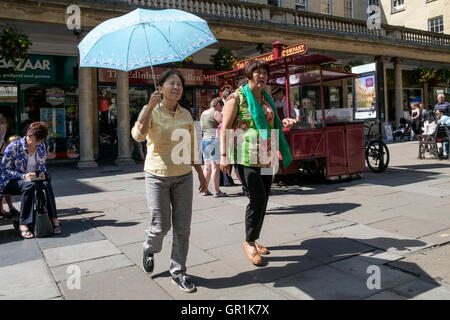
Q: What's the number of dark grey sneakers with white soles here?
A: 2